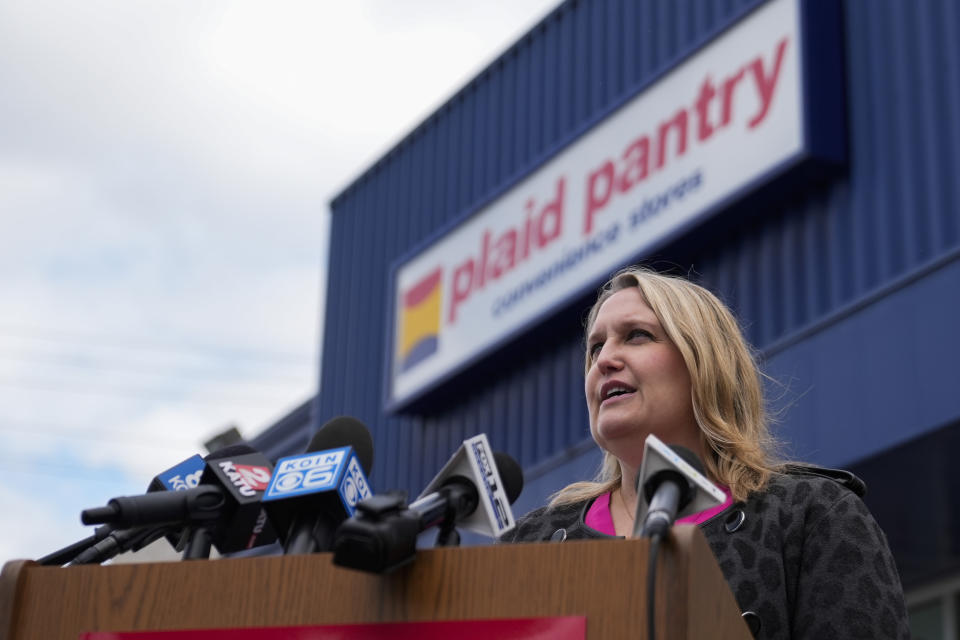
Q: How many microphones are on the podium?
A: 5